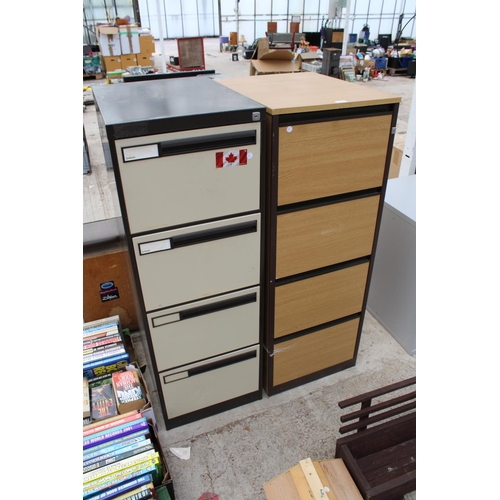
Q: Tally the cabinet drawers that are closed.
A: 8